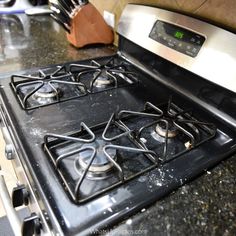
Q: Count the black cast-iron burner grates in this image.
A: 4